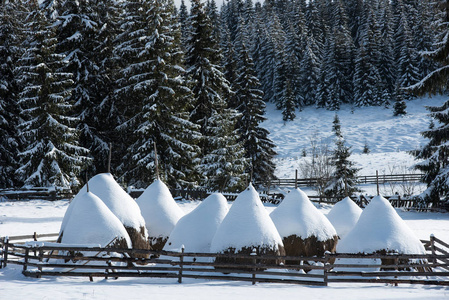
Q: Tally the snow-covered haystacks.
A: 8